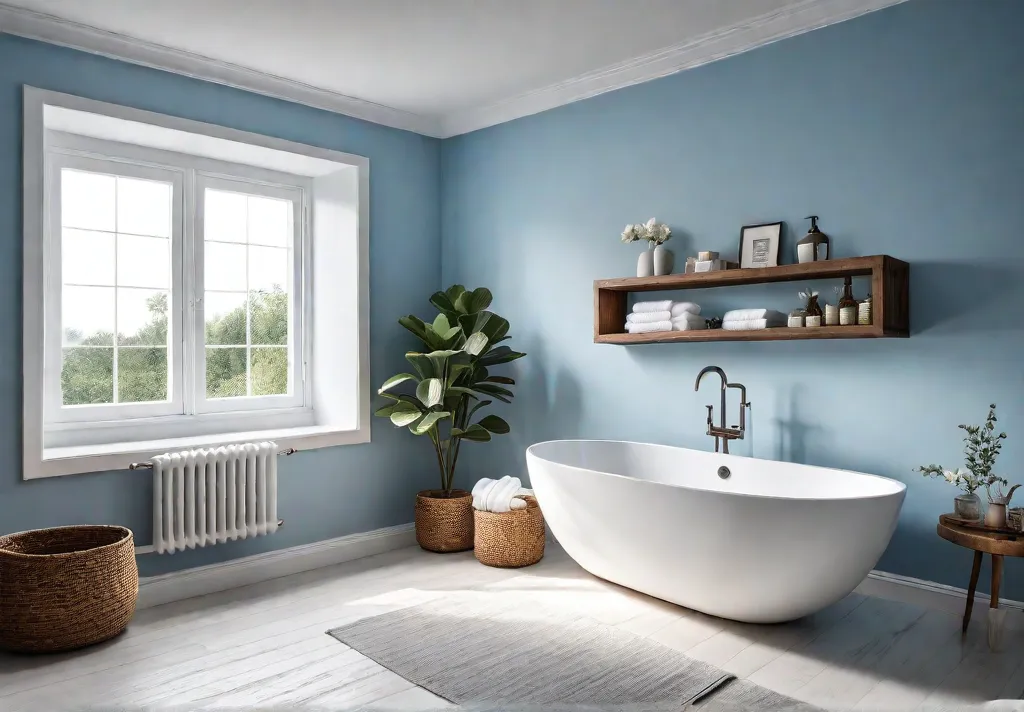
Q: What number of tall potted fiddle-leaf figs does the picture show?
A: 1